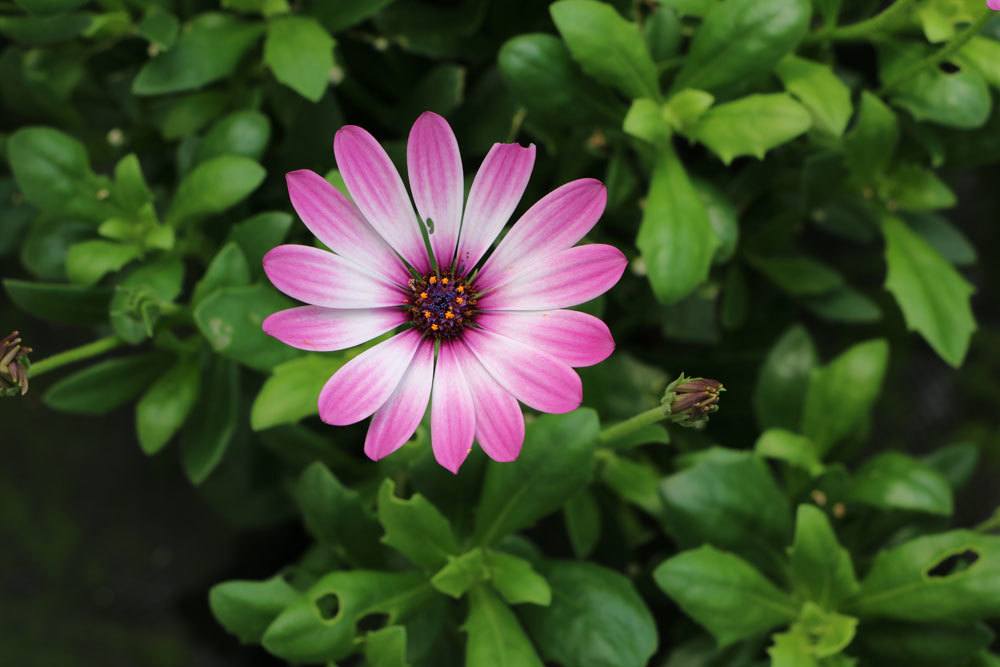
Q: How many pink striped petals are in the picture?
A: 14